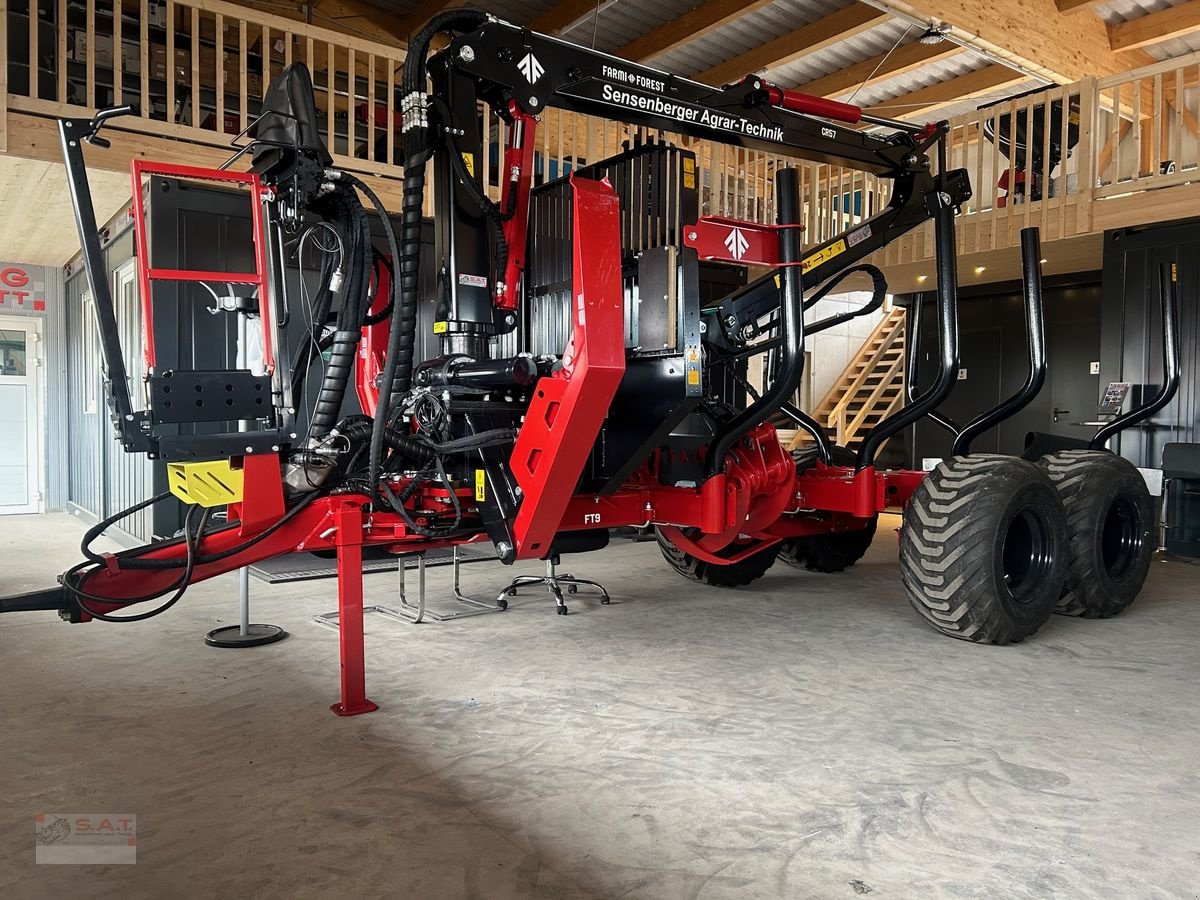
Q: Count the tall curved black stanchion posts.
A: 6